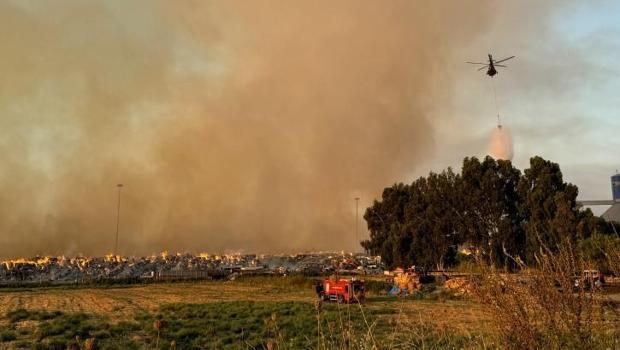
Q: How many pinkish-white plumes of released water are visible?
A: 1